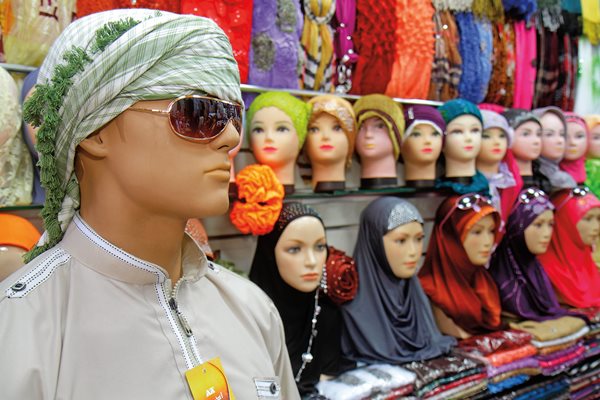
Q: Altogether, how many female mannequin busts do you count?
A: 15